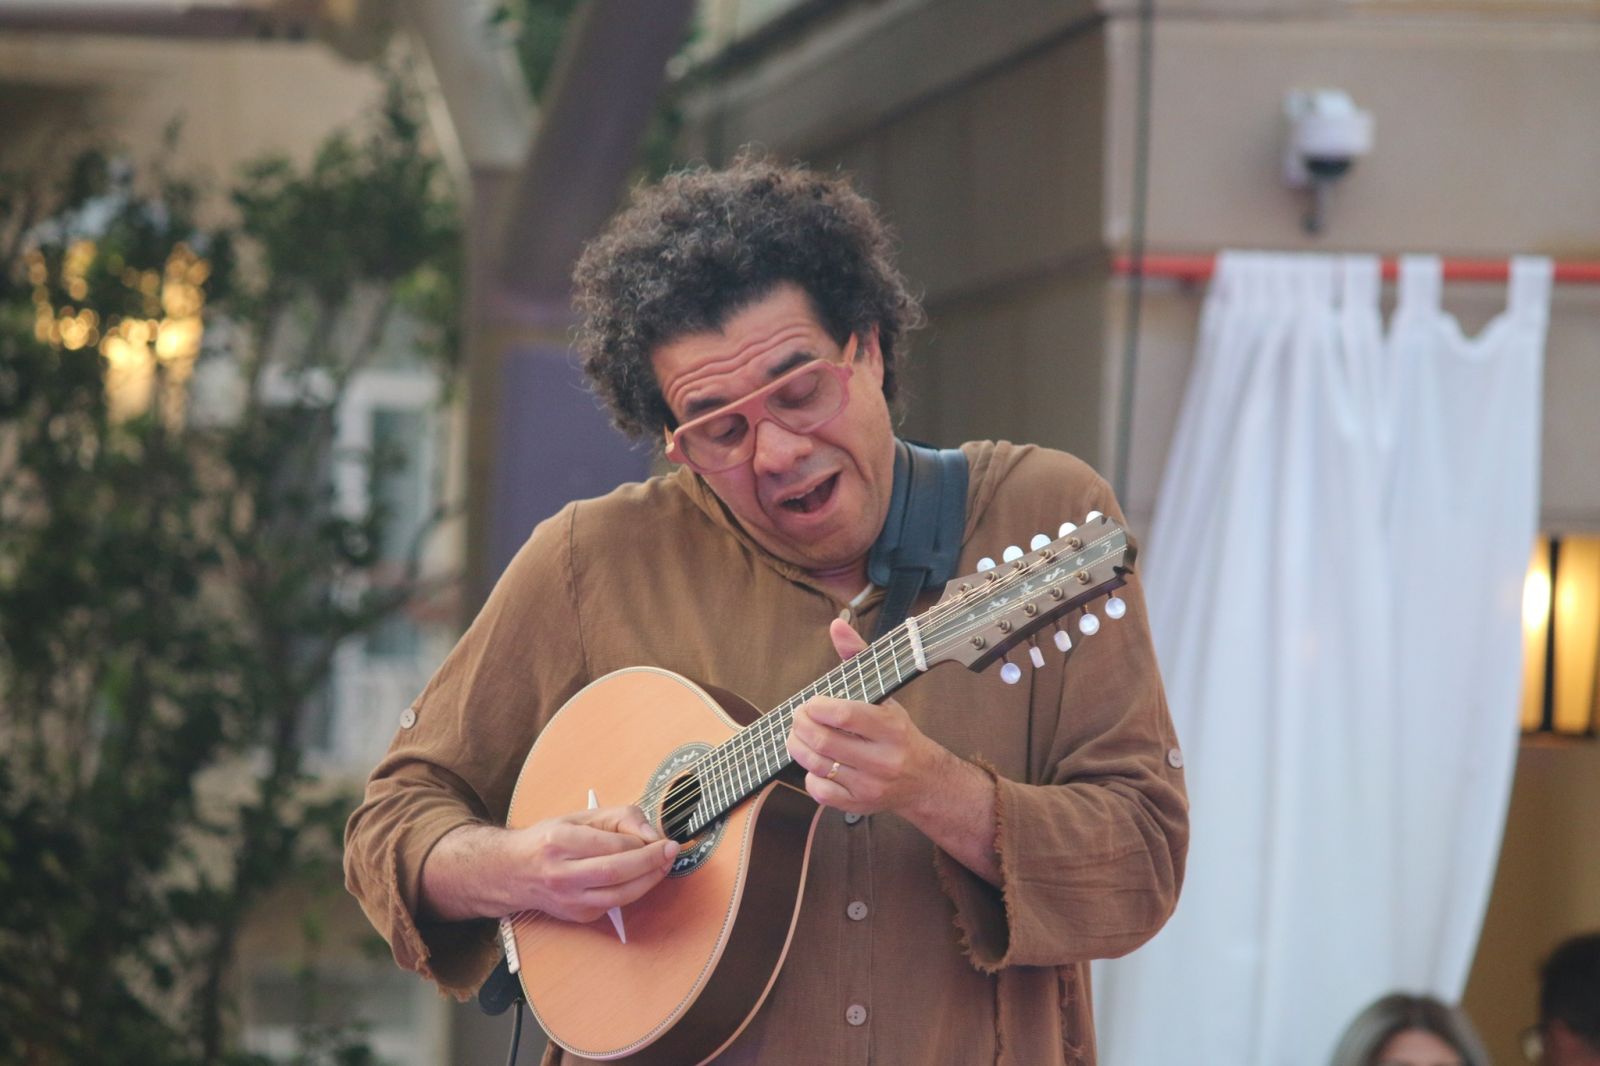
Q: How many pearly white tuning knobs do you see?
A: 10